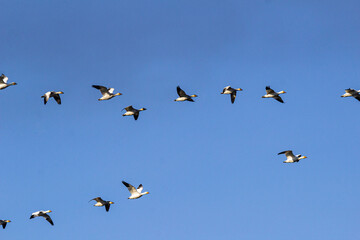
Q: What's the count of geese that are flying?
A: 13